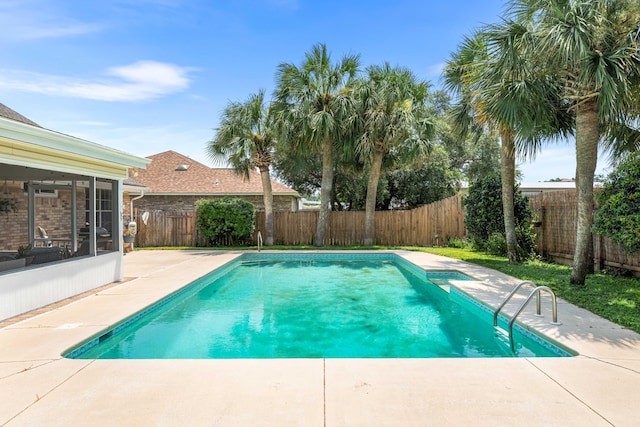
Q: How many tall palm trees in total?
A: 5